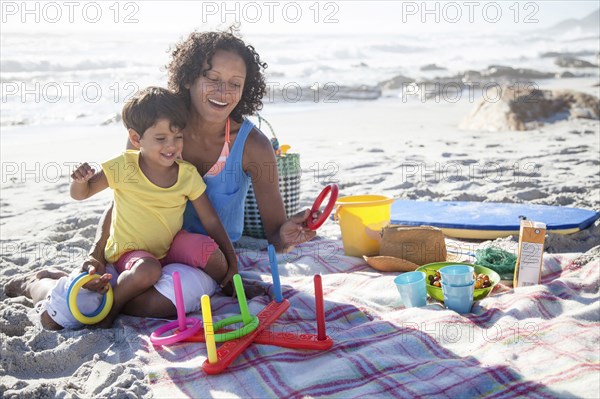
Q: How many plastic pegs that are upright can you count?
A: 5